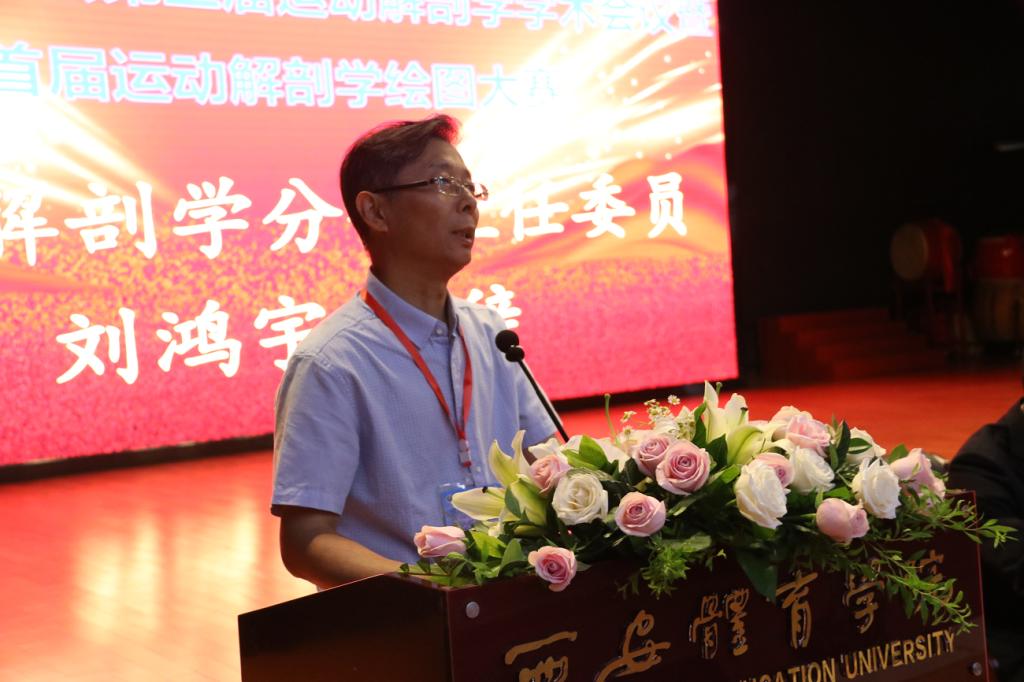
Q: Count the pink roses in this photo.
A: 10